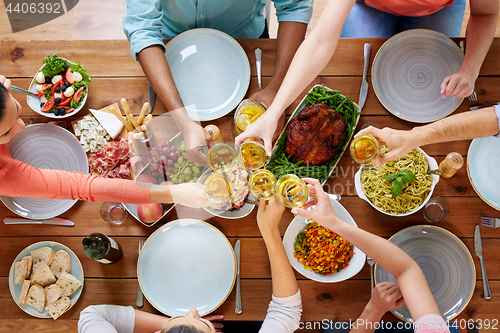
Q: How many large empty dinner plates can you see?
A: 6